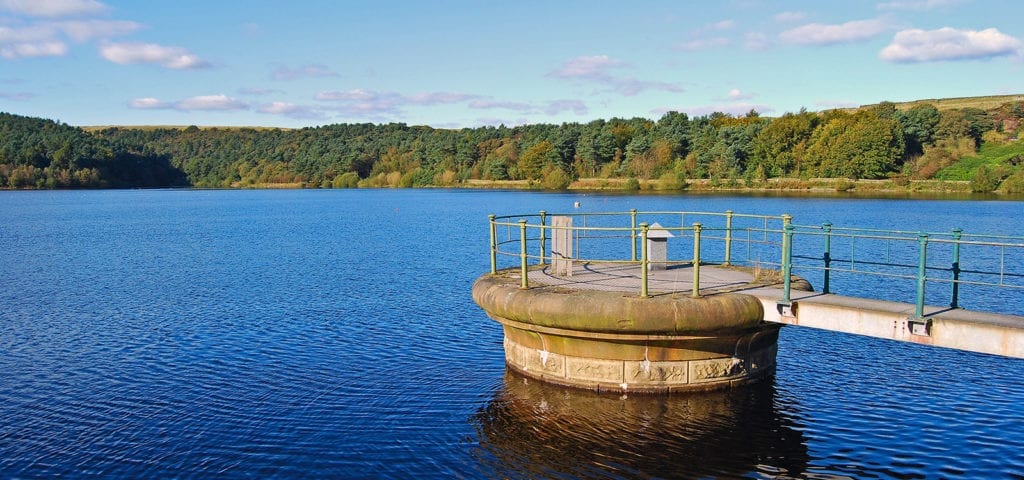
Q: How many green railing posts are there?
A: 12